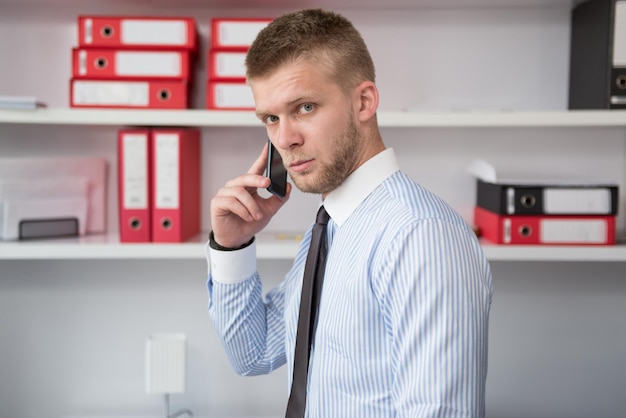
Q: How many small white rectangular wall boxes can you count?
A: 1